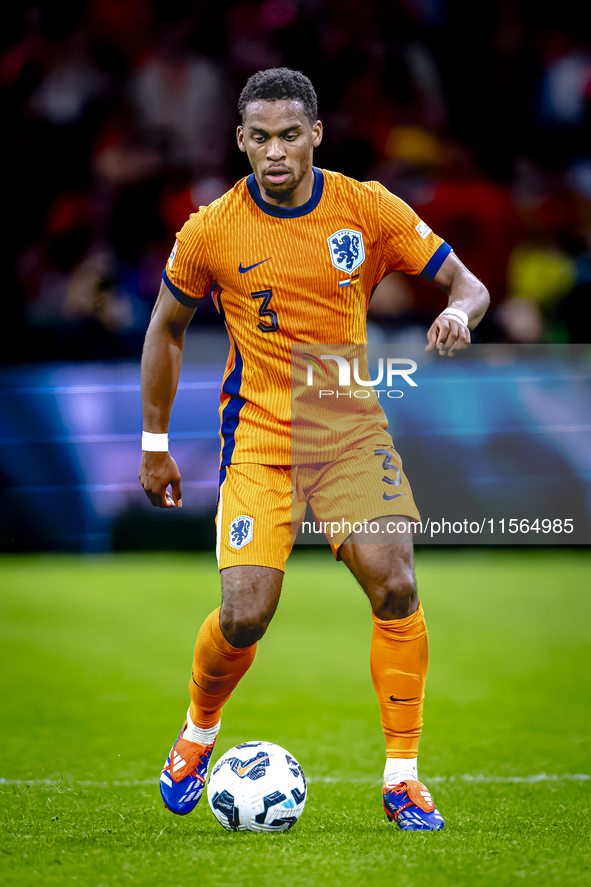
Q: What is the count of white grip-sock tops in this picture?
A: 2